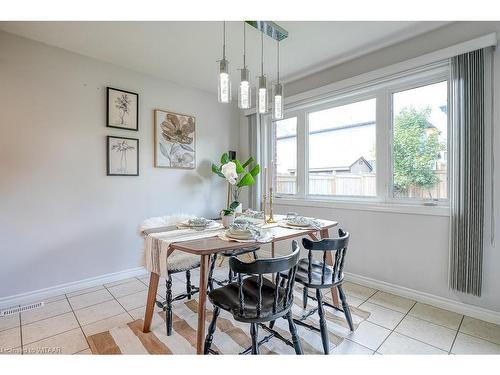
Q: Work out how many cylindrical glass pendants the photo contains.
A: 4